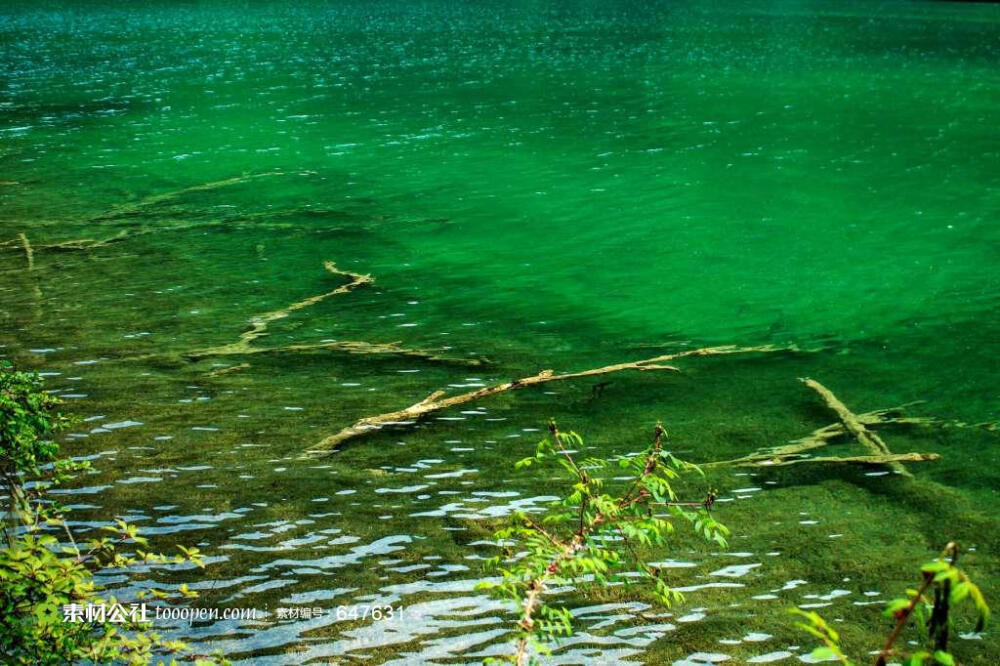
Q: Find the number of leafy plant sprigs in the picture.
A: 3